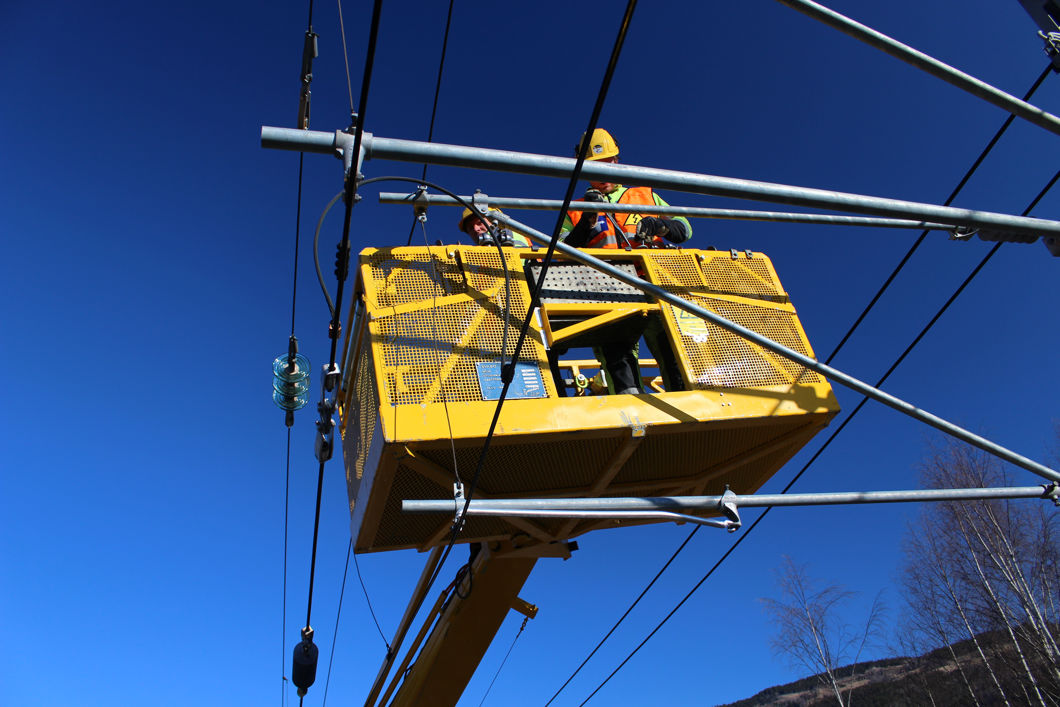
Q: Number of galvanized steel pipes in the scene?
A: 5